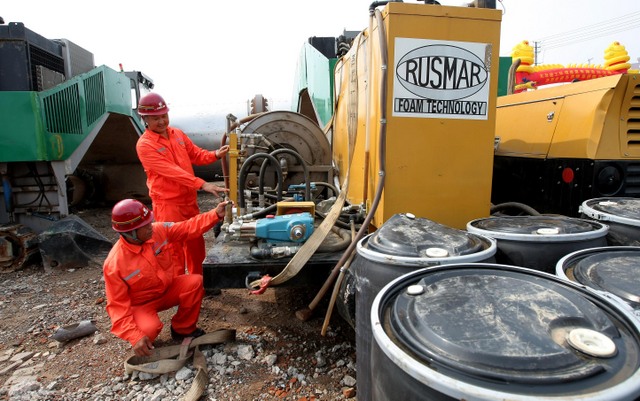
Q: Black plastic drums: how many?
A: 5